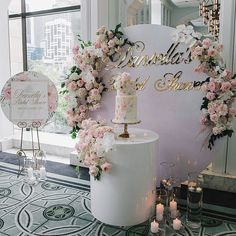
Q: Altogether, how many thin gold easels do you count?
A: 1